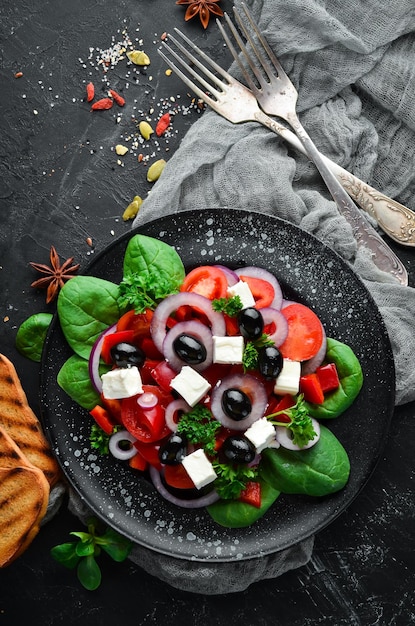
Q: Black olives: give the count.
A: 7